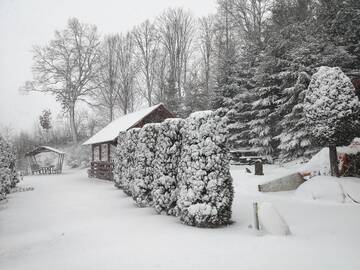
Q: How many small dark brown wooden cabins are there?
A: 1